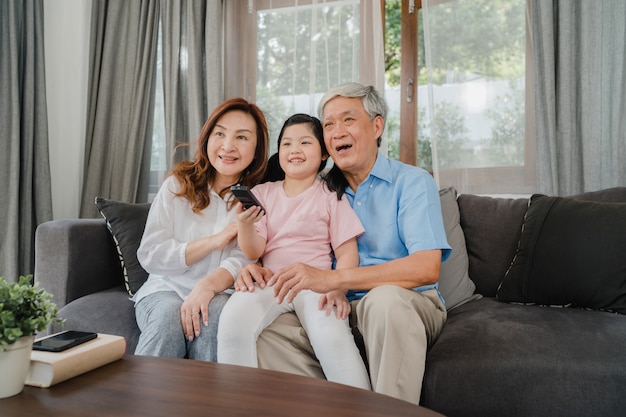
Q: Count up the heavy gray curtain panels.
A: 4